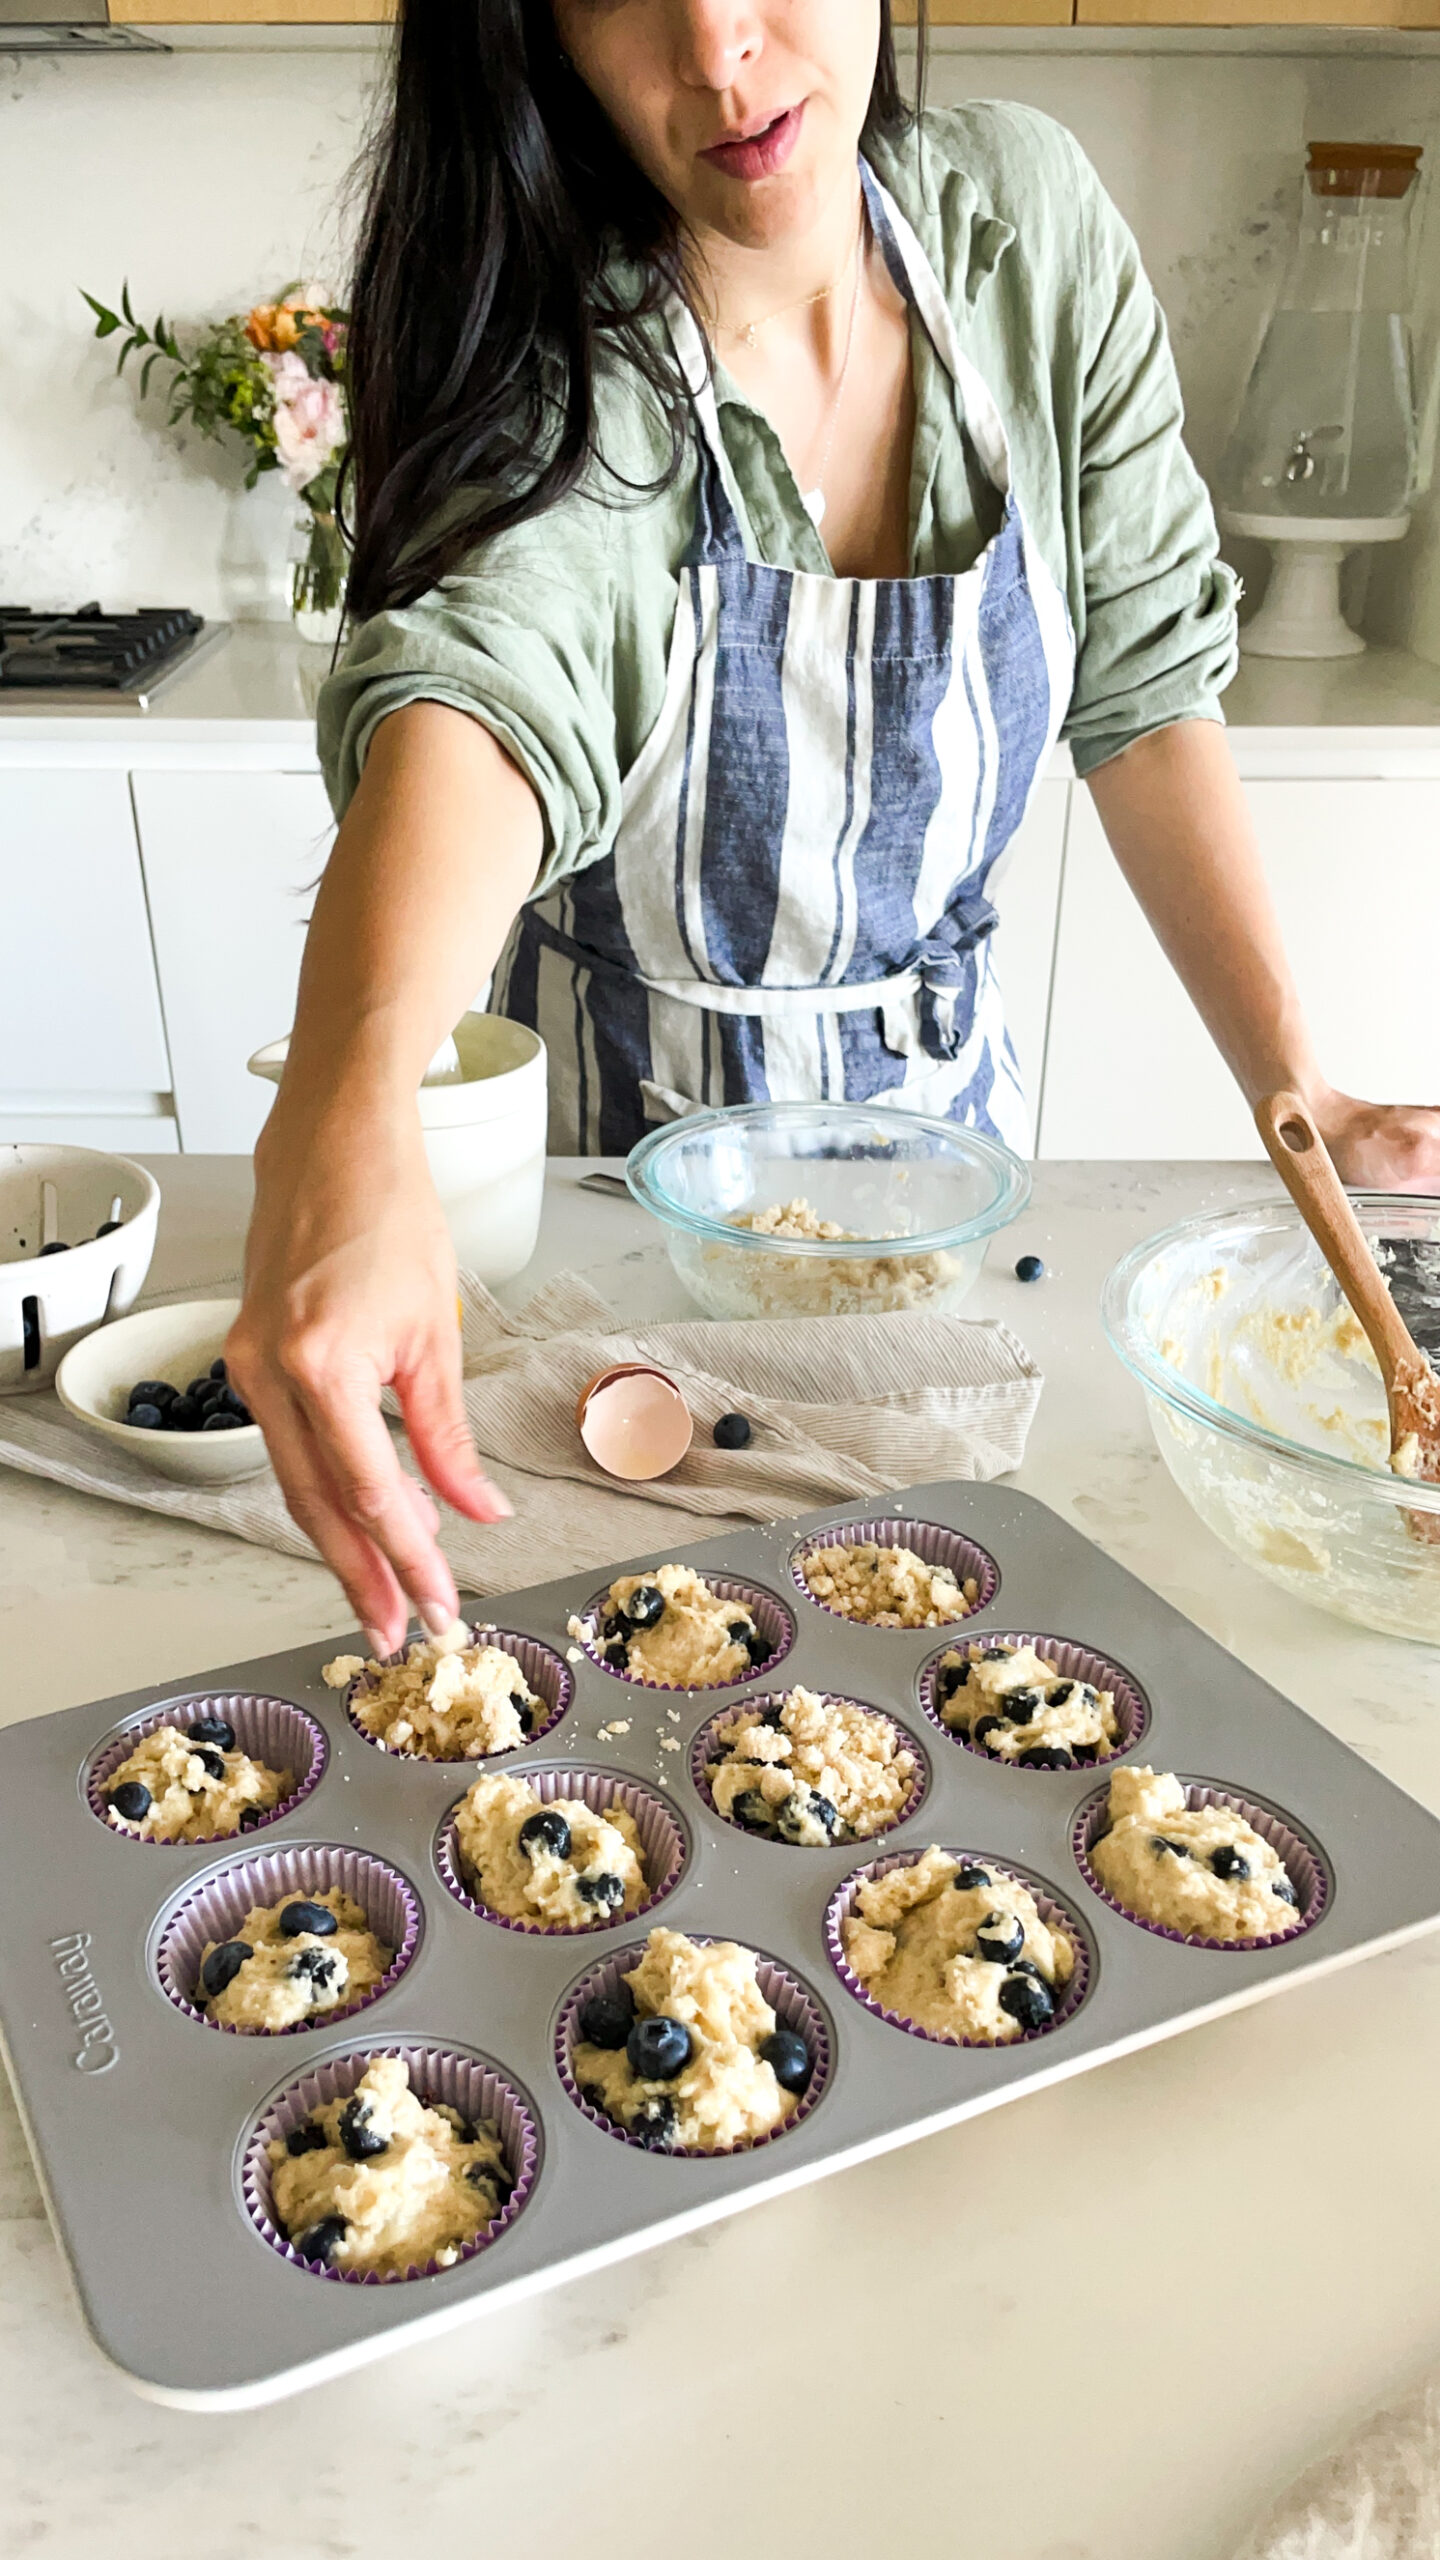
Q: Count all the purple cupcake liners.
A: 12